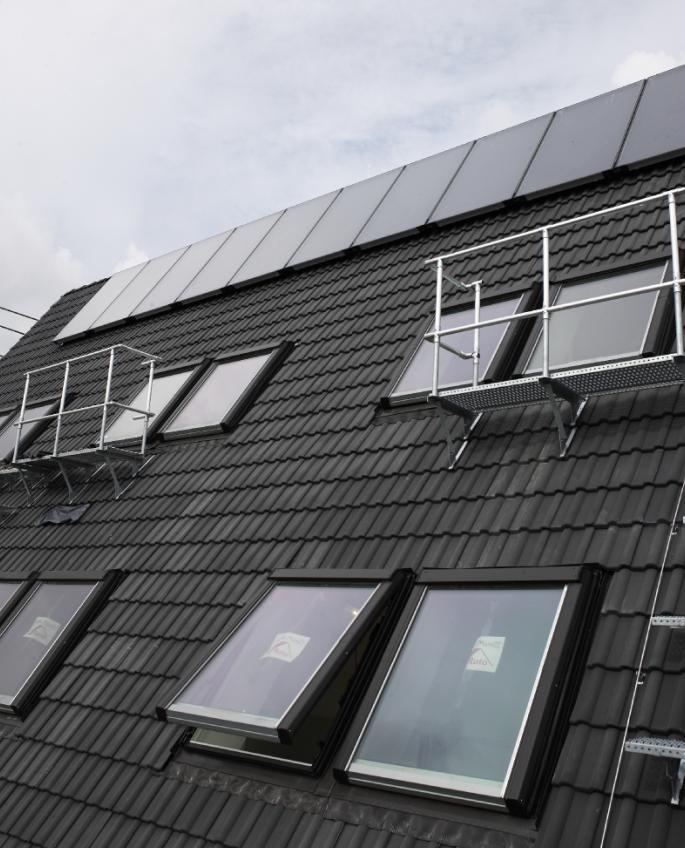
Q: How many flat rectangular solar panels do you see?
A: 10